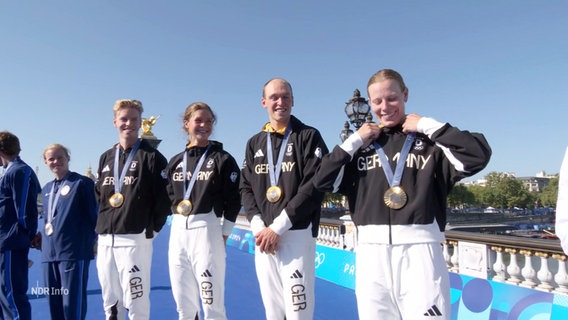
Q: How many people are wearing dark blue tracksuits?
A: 2